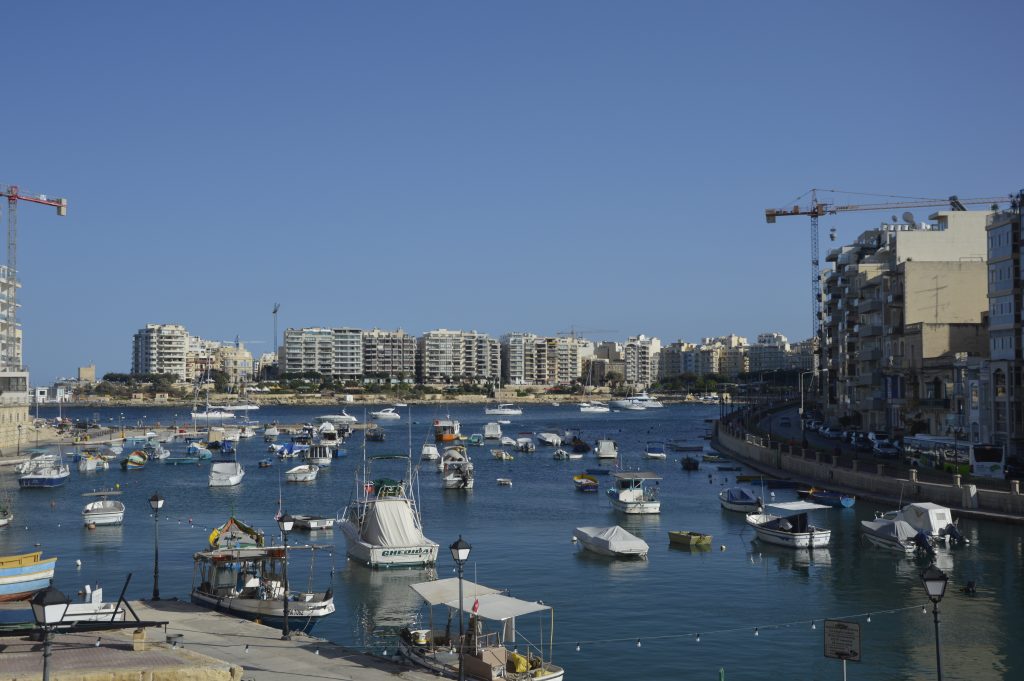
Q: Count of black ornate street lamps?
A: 5